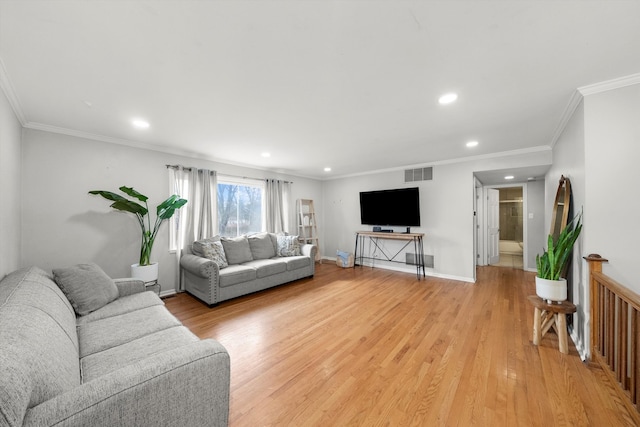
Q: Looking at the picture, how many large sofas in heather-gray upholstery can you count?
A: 2